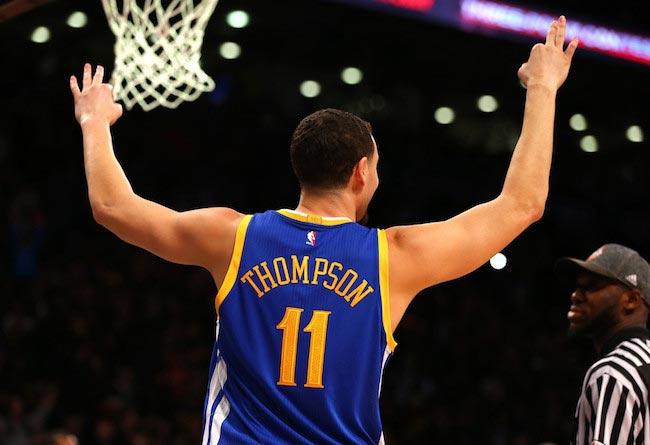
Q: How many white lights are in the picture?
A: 12